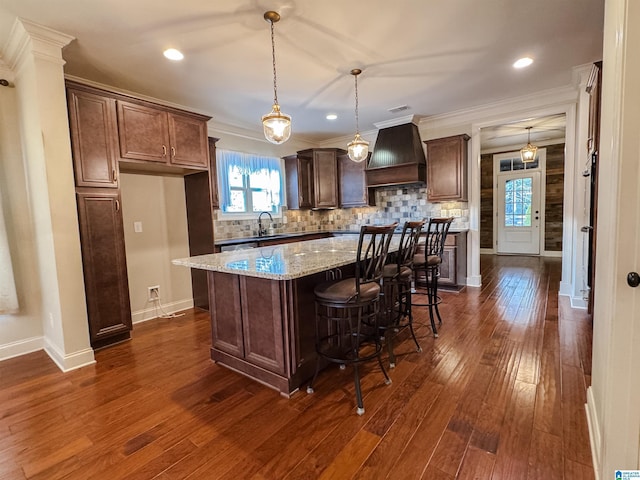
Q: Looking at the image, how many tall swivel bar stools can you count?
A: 3